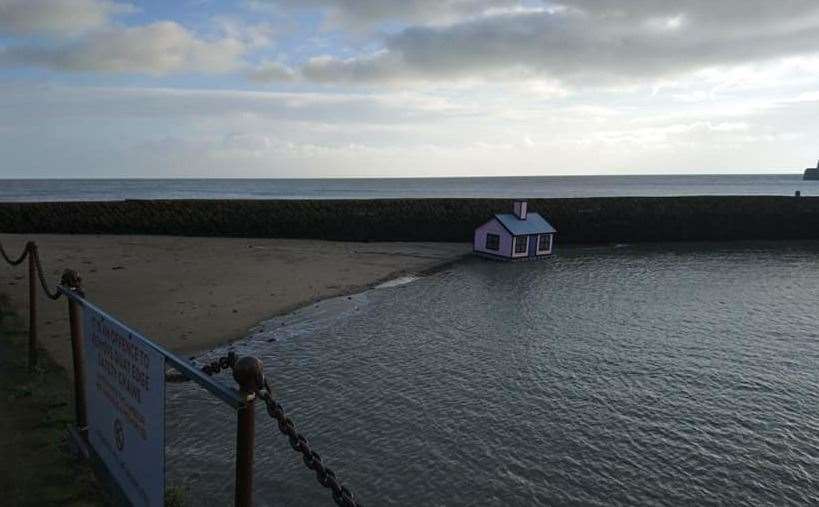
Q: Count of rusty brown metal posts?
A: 3